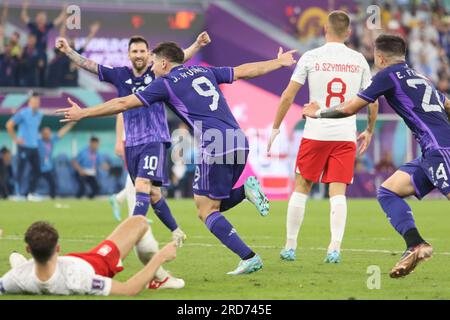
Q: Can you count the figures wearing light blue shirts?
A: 3